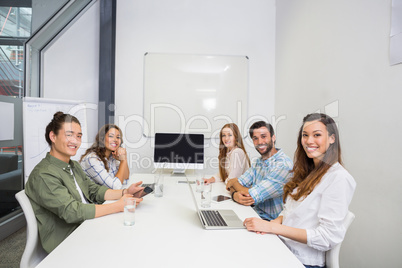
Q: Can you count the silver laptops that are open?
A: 1